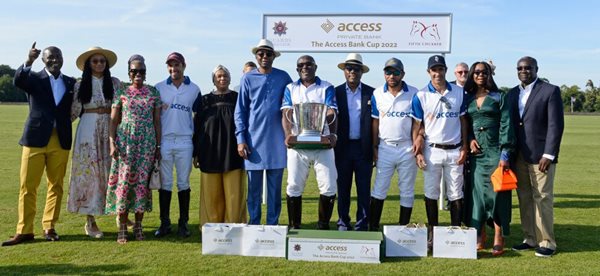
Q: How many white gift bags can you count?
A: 4